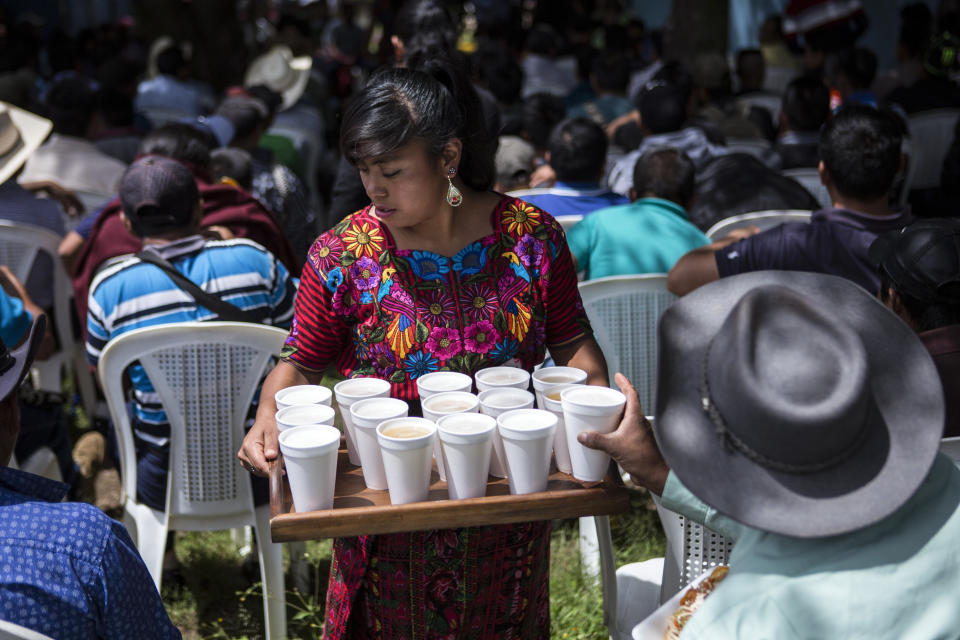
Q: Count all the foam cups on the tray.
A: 15